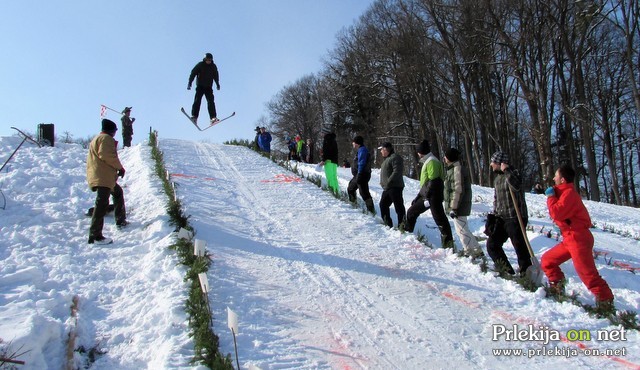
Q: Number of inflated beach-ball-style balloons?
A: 0